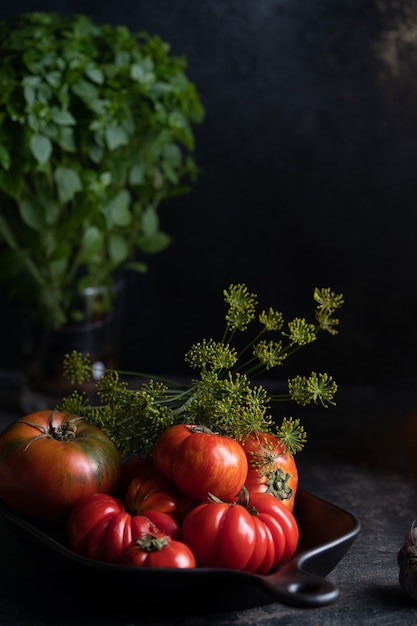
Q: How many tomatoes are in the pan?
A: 7